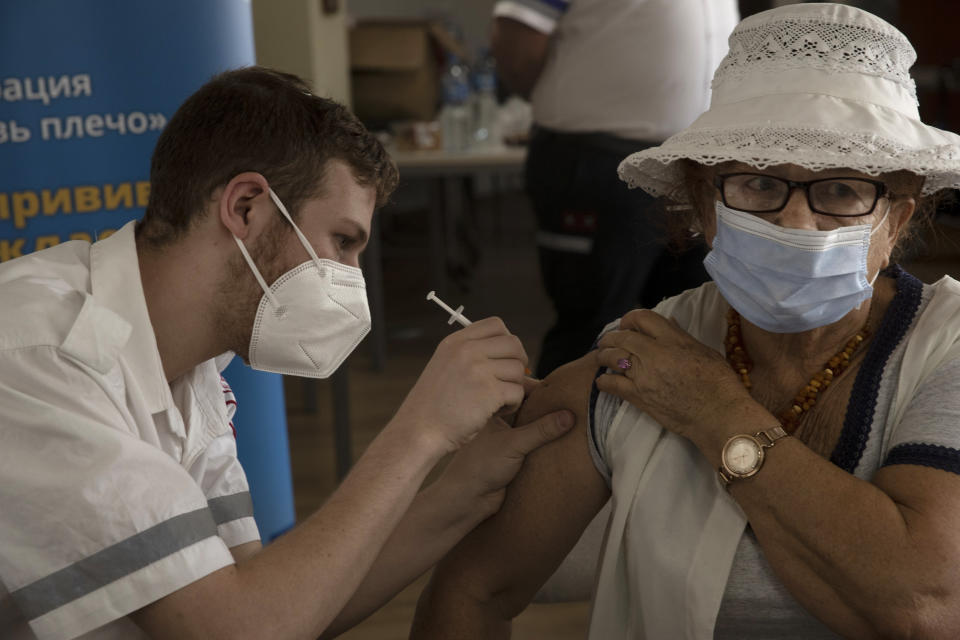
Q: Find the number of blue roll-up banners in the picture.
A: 1